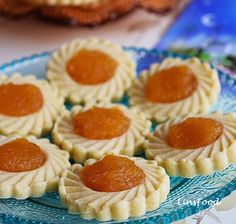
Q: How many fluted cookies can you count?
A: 7